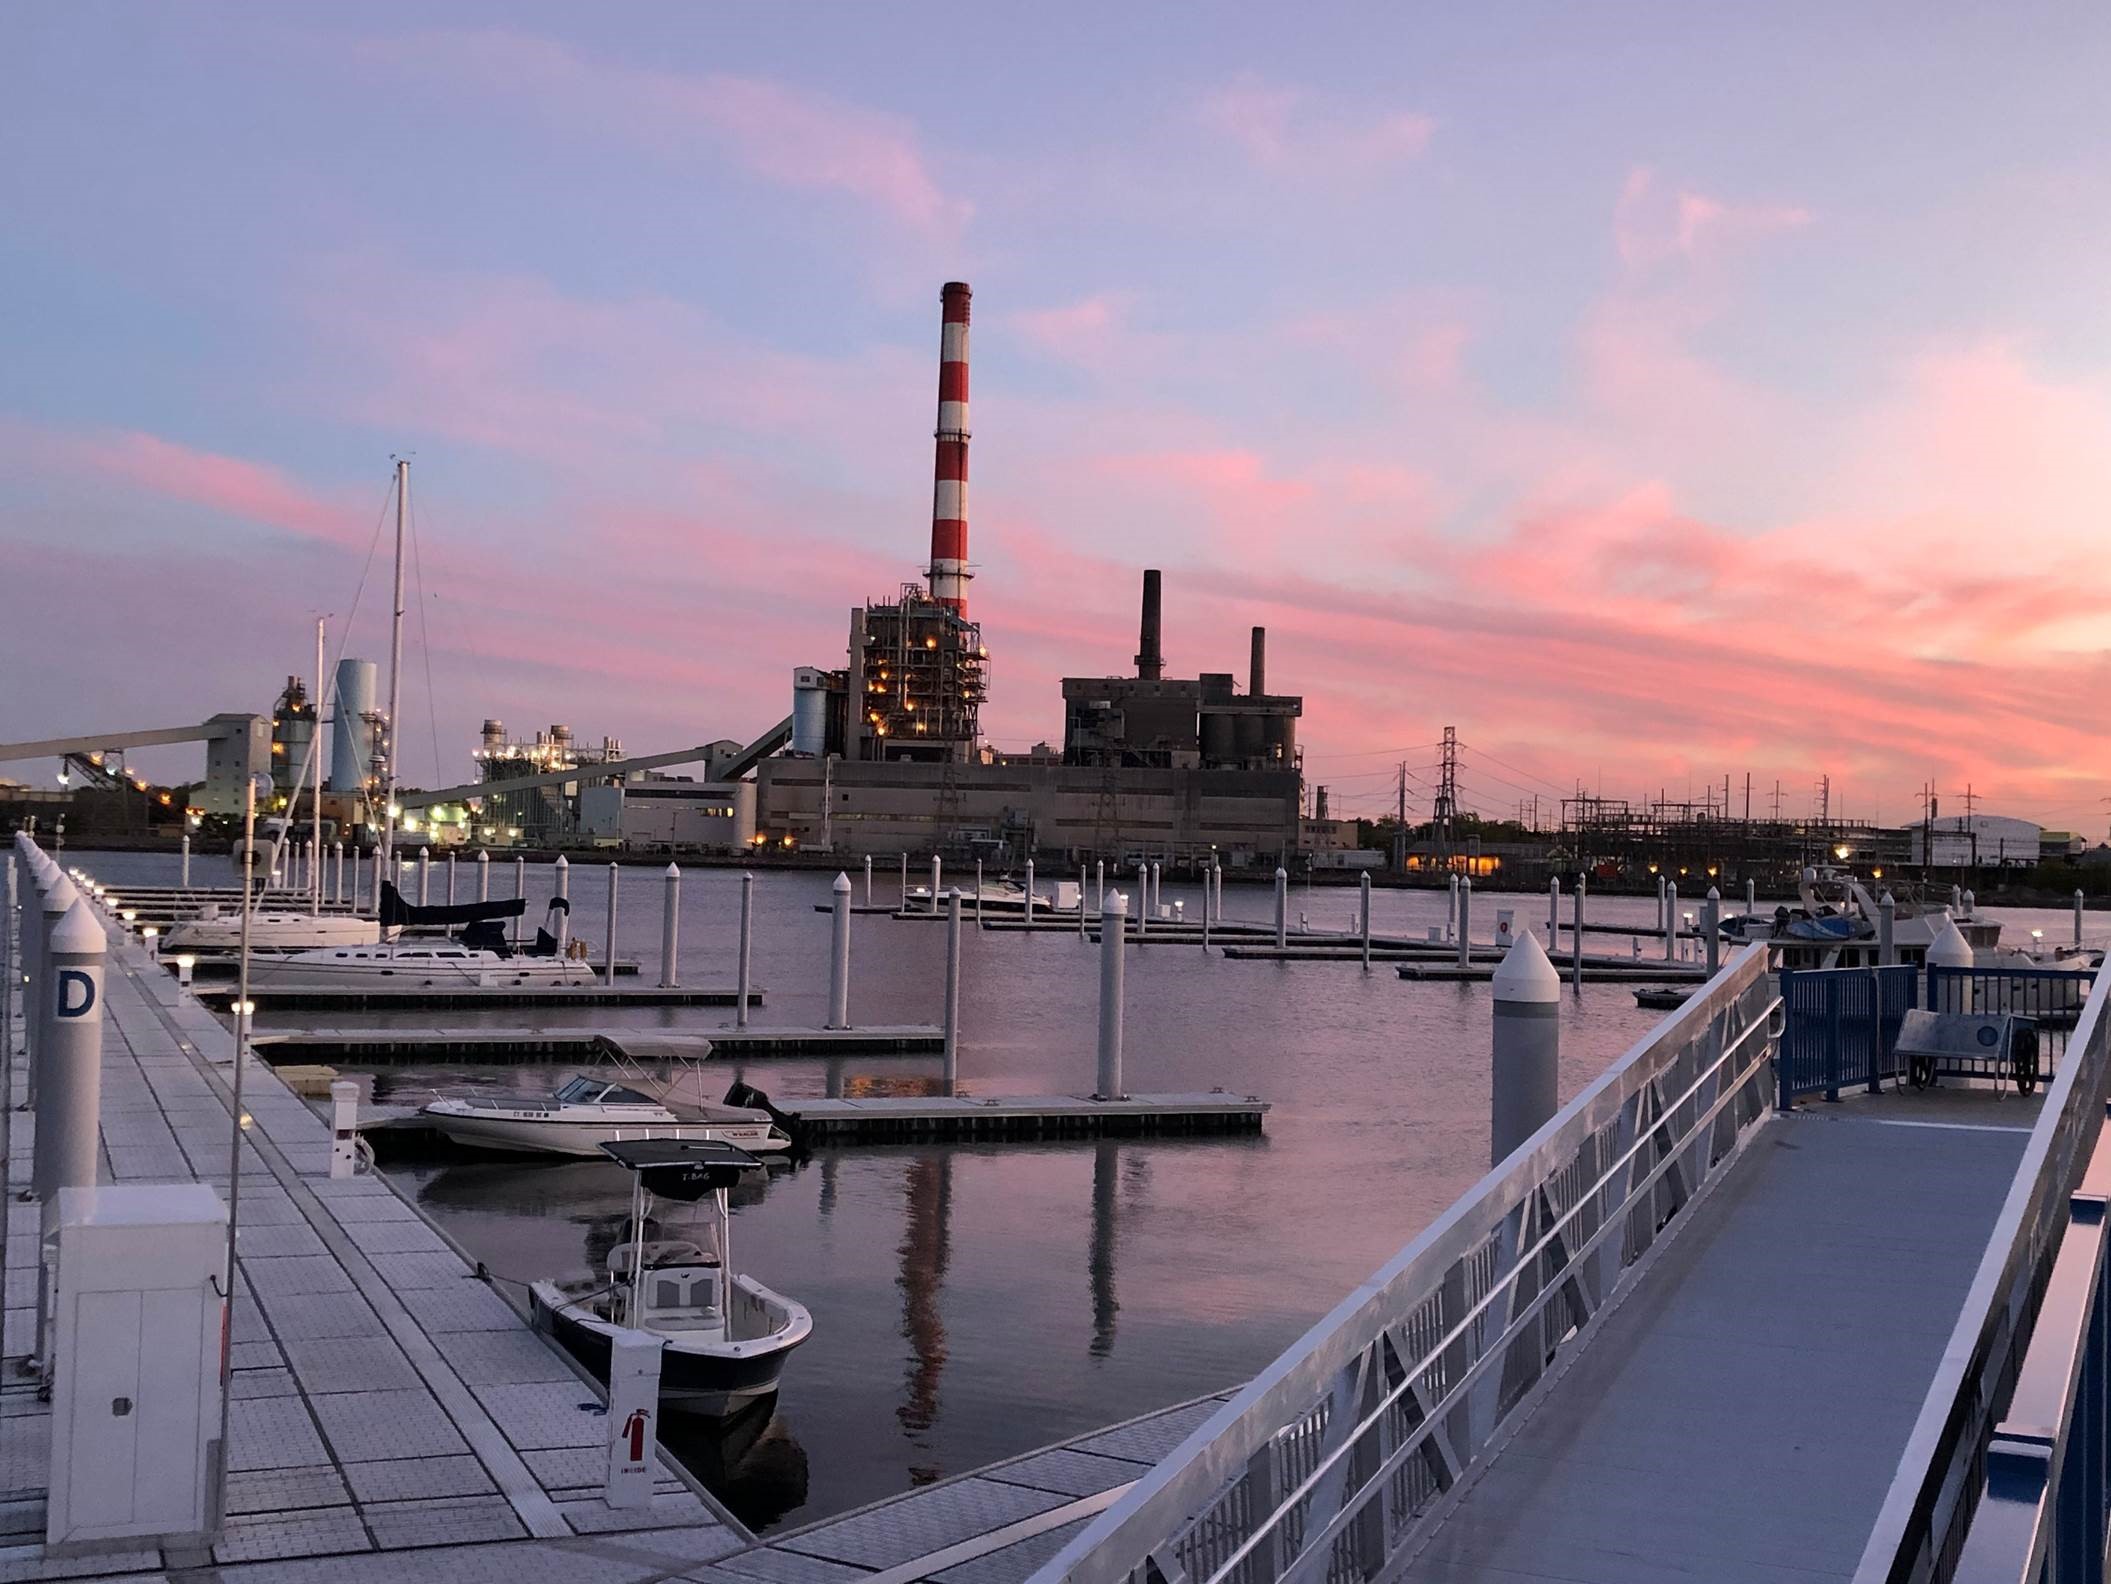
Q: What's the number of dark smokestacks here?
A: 2